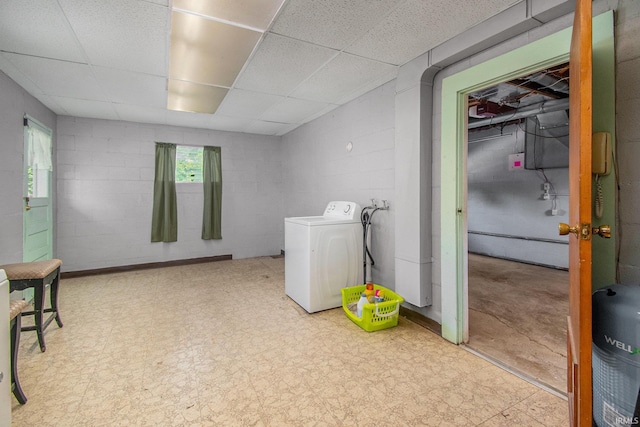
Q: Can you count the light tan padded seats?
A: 2